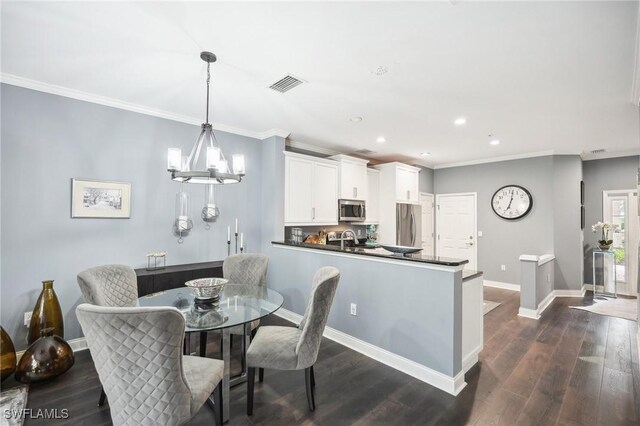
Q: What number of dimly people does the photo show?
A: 0